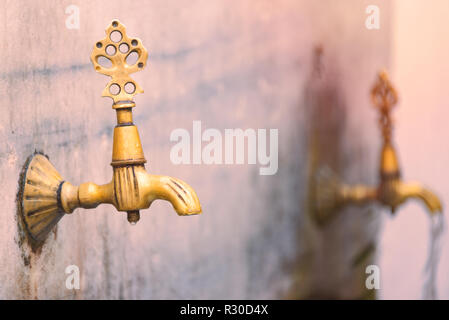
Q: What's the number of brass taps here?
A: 2